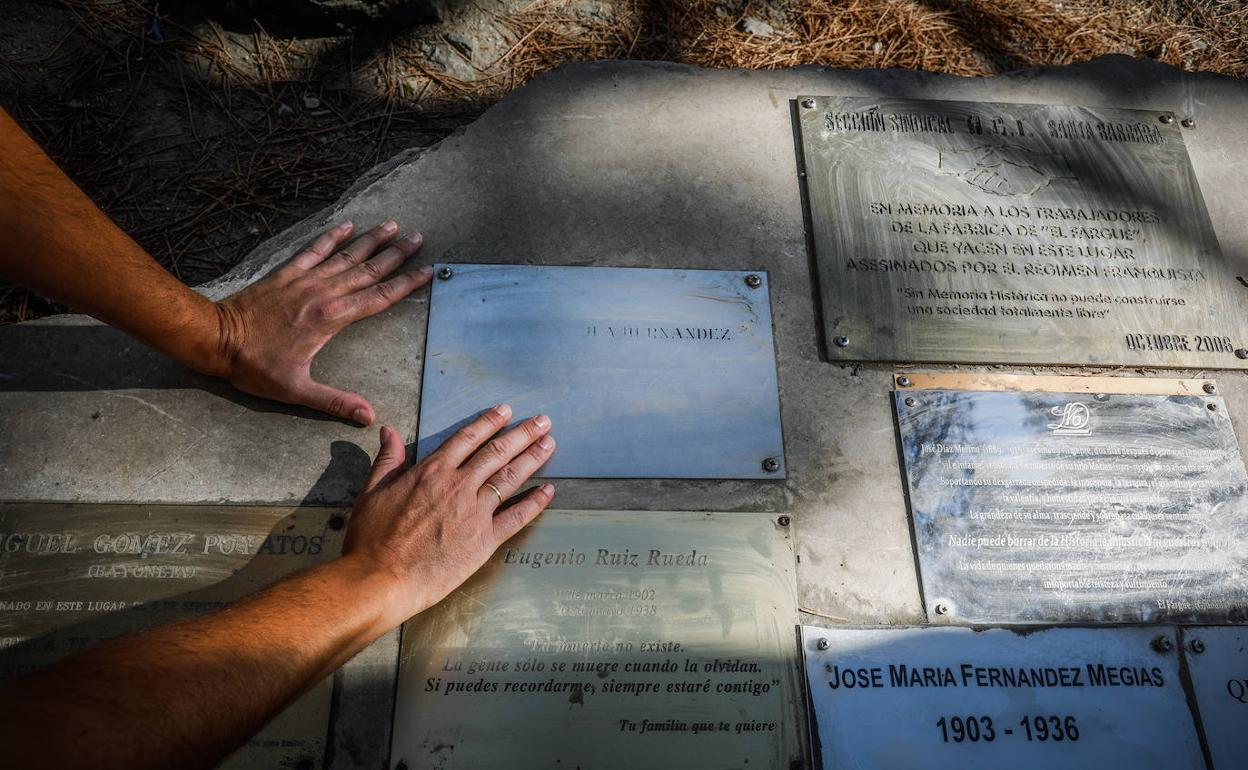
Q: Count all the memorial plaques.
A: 7